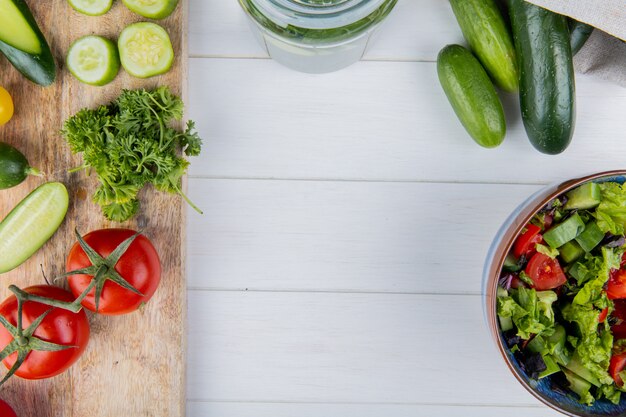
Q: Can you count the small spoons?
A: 0